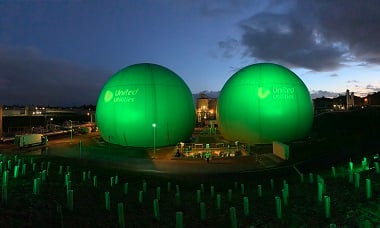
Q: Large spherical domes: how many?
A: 2